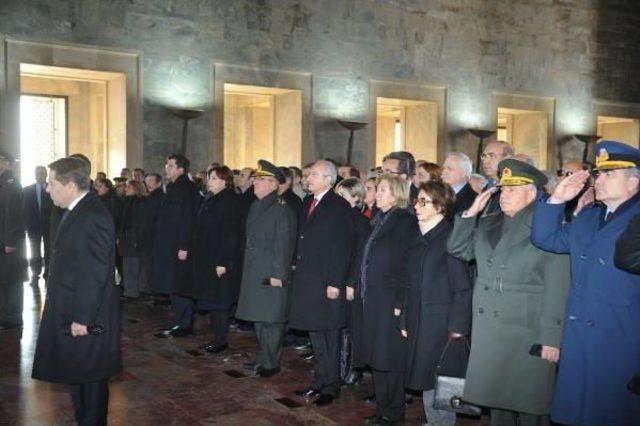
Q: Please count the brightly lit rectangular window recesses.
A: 5